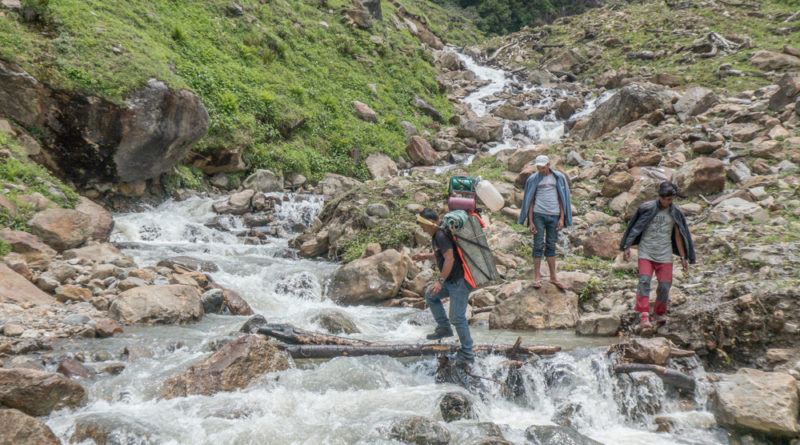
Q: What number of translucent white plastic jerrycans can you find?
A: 1